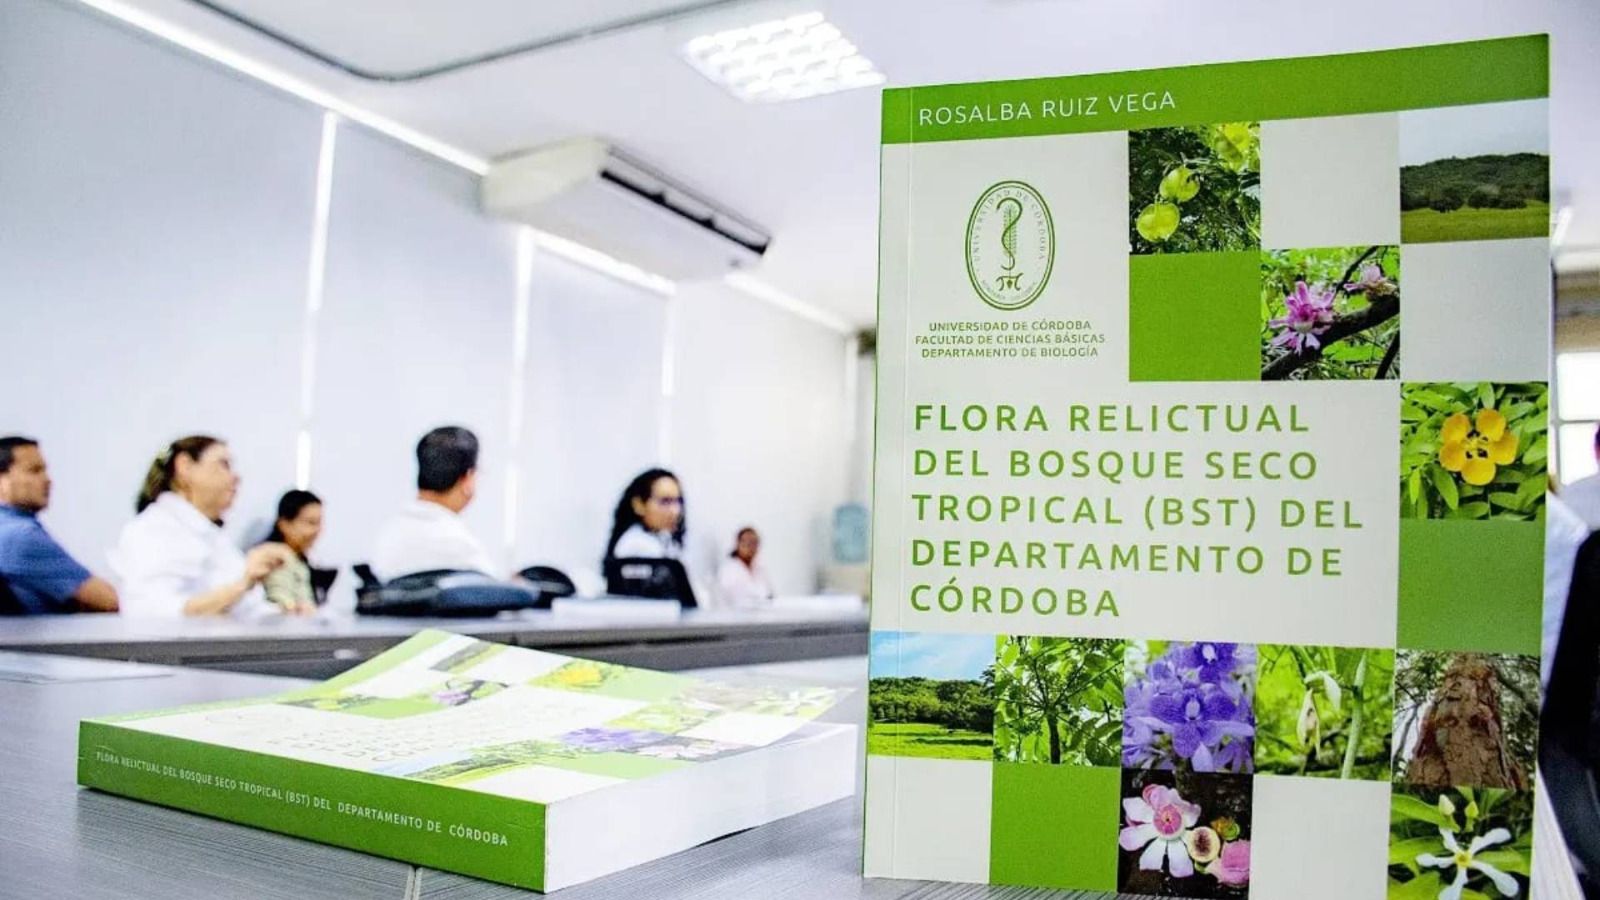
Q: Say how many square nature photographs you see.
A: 11